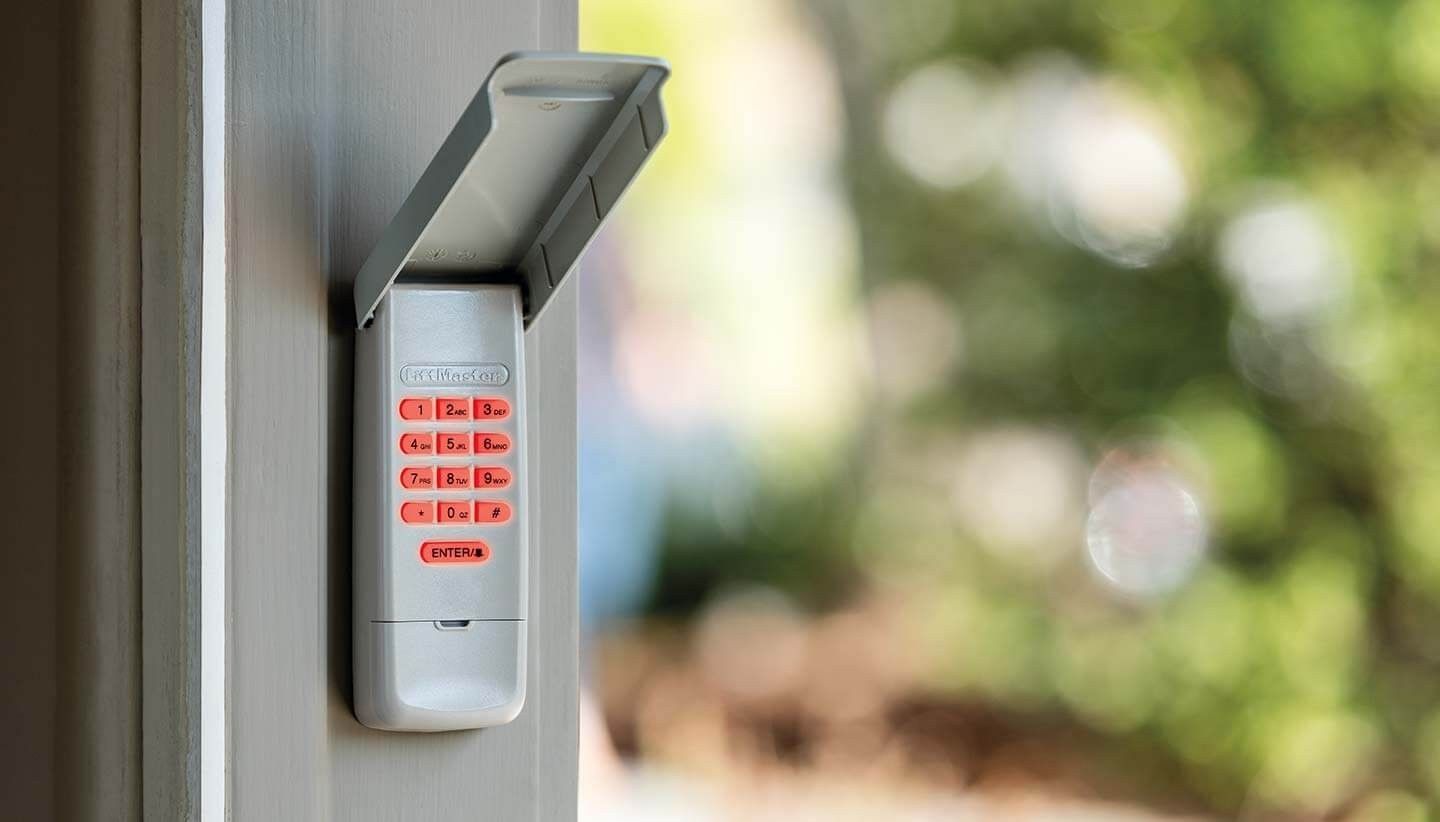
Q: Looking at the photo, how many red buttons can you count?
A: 13